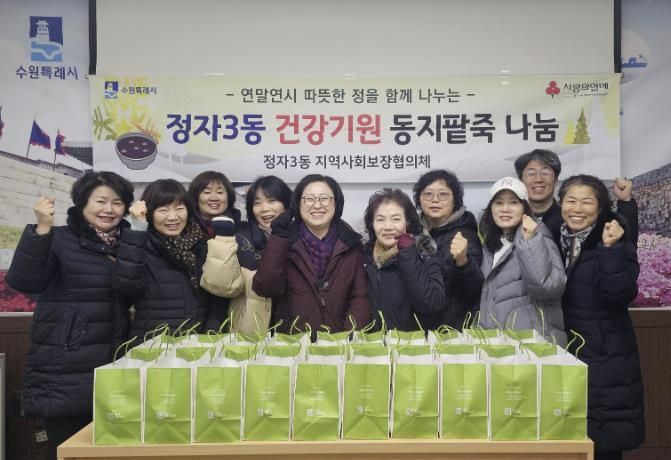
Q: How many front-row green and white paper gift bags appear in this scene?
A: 10